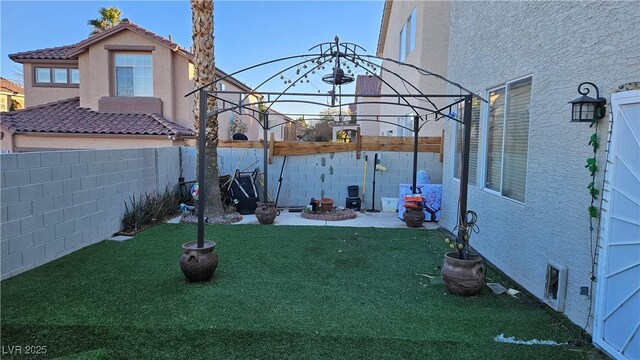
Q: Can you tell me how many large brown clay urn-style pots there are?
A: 4